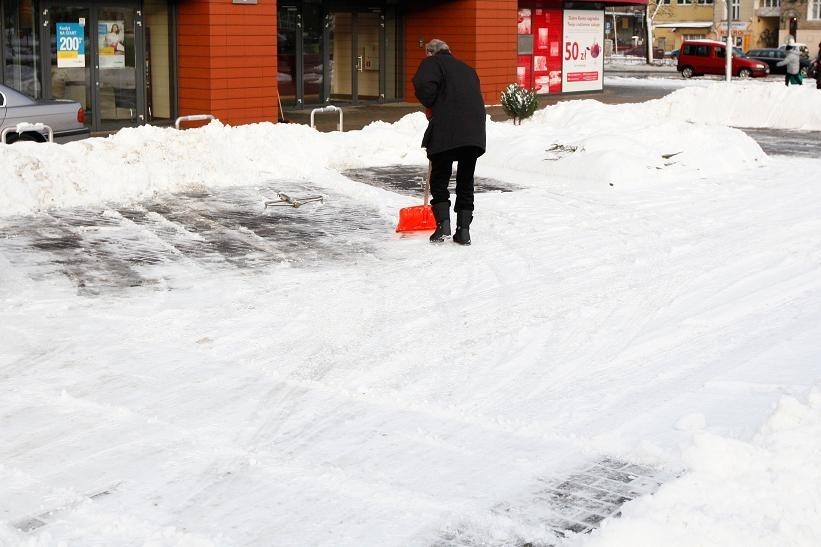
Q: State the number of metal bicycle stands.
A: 3